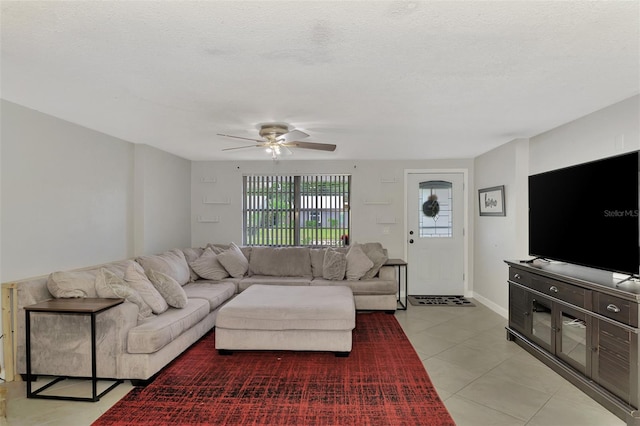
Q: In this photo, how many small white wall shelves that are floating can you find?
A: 6